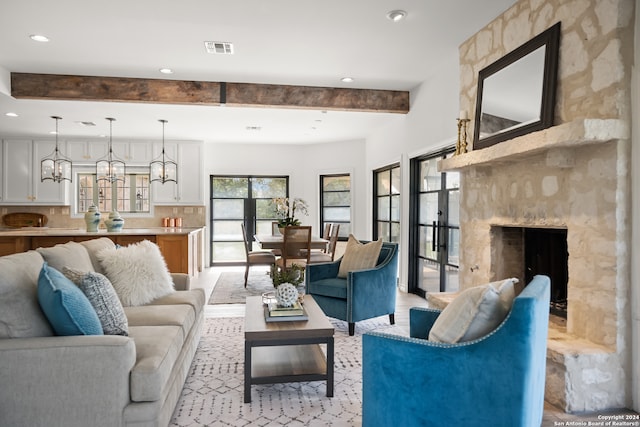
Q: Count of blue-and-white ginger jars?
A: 2